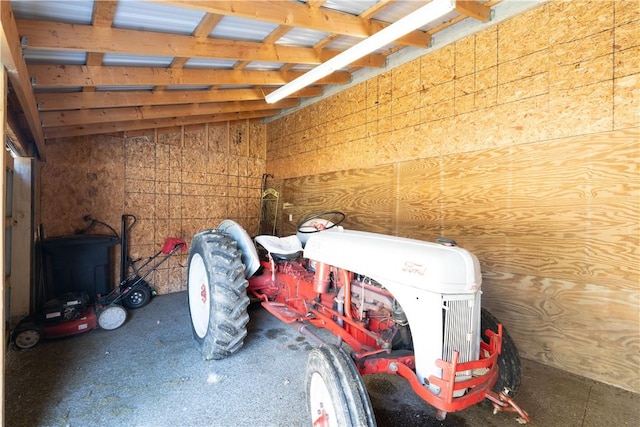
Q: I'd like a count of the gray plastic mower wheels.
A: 2